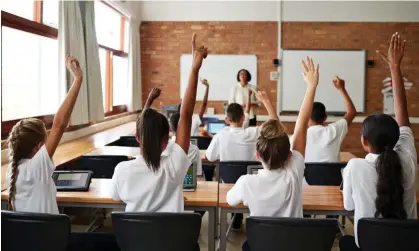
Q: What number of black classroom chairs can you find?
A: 9